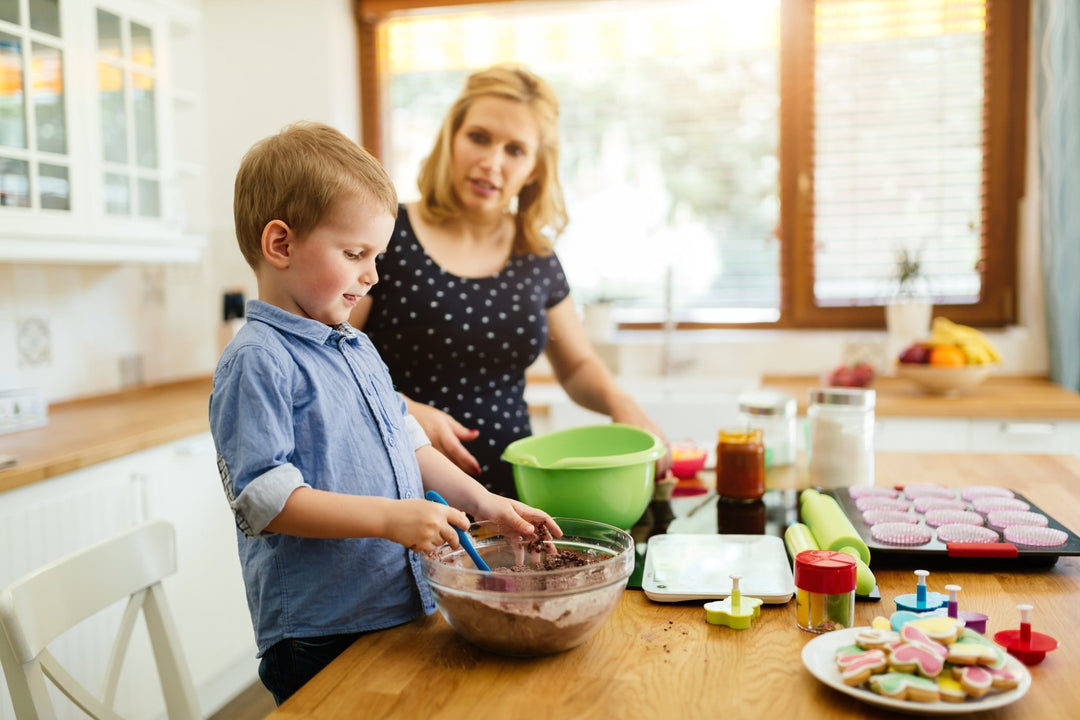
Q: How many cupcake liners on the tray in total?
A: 12